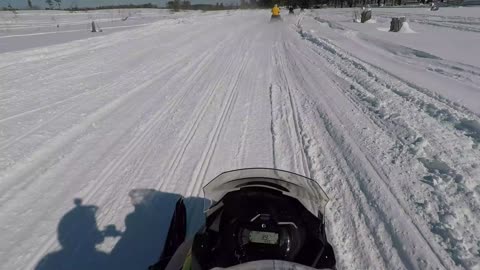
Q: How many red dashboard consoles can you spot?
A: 0